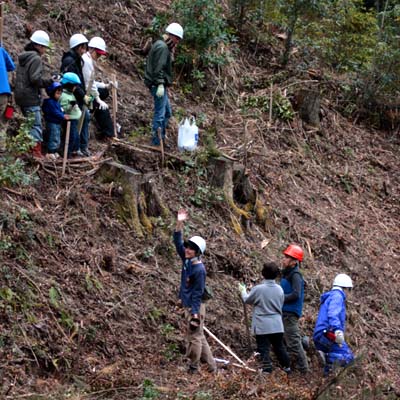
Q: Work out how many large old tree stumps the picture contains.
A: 3